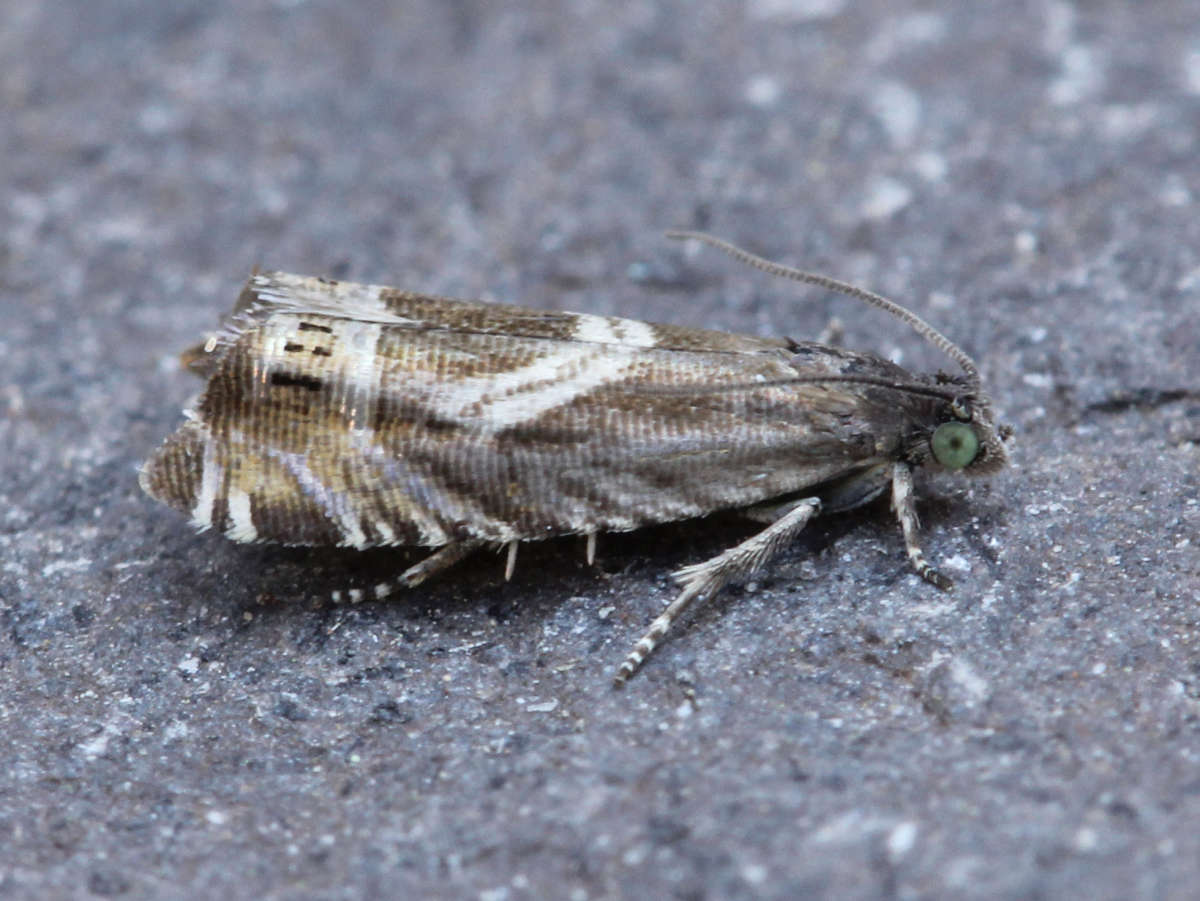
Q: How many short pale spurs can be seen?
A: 2